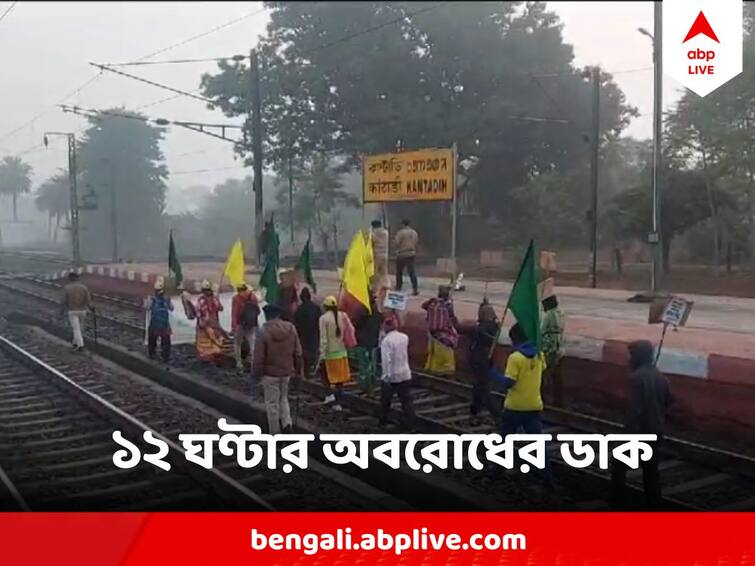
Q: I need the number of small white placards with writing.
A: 2